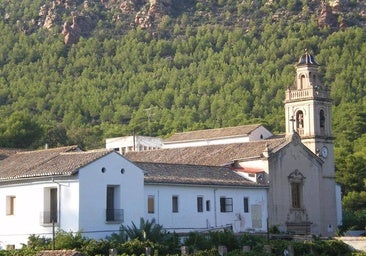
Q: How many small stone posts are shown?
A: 7